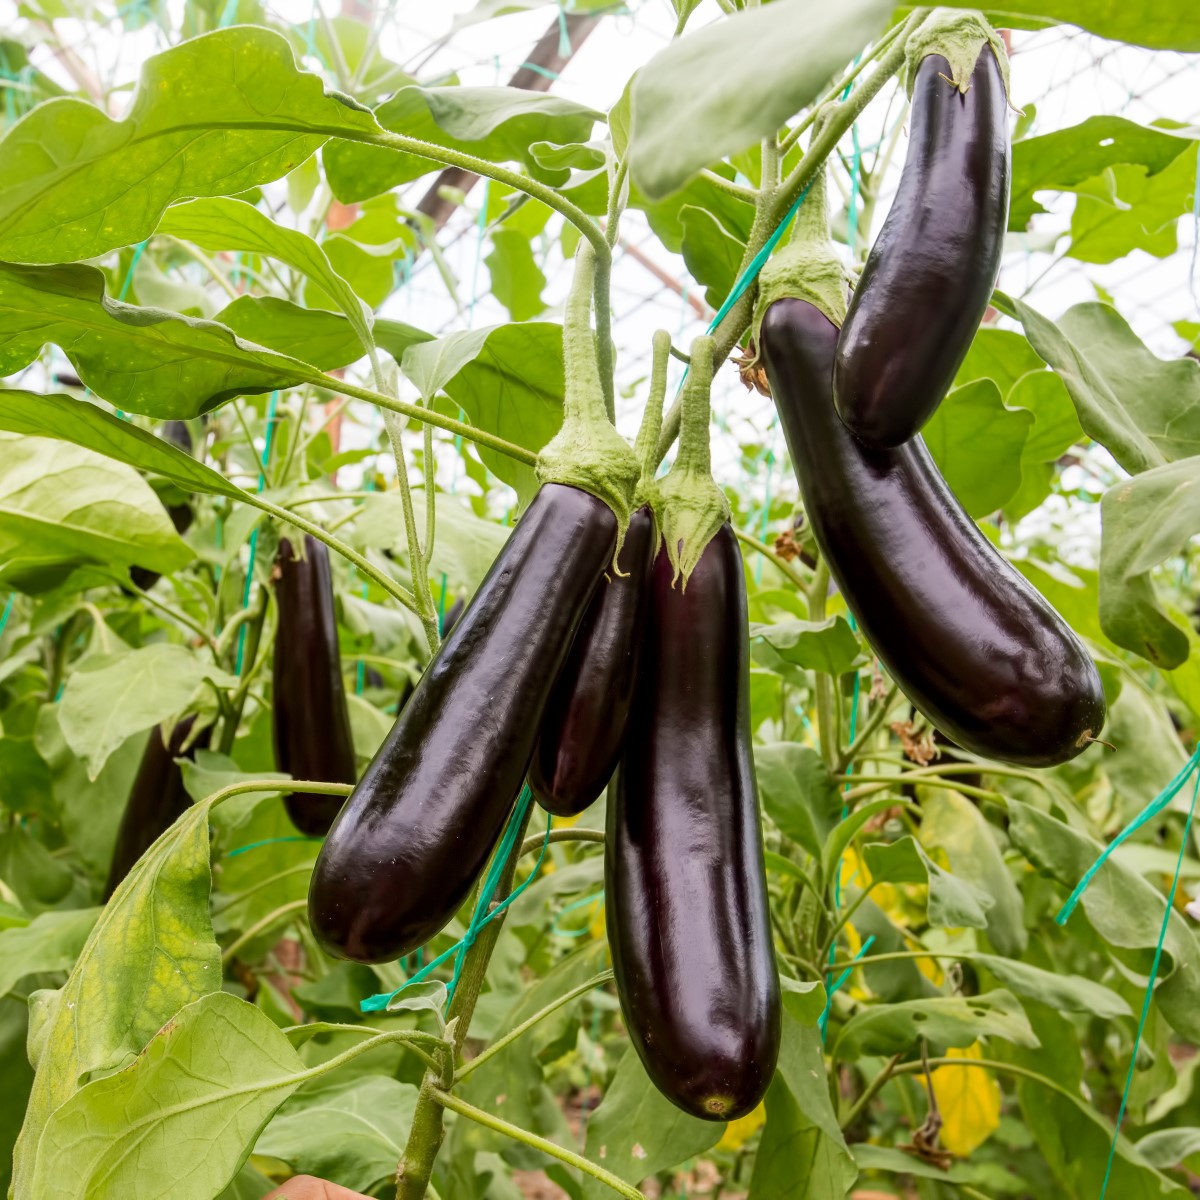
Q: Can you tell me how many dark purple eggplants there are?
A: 7